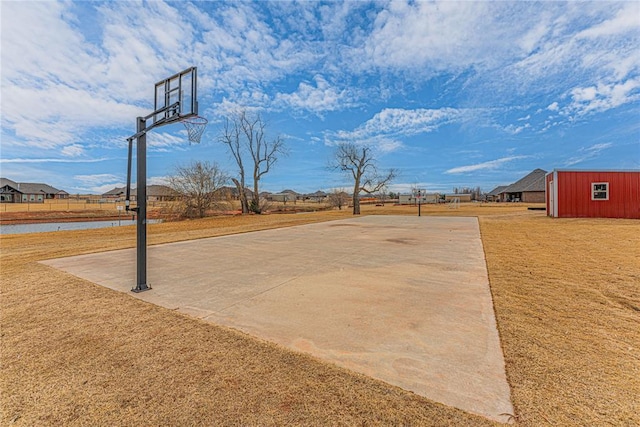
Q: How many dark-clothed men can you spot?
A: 0